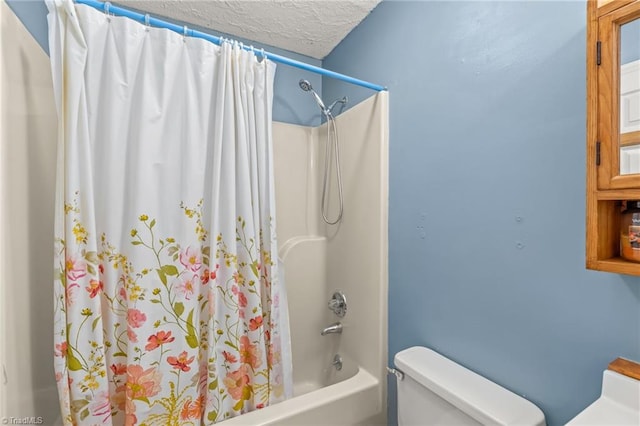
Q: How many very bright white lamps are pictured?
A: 0